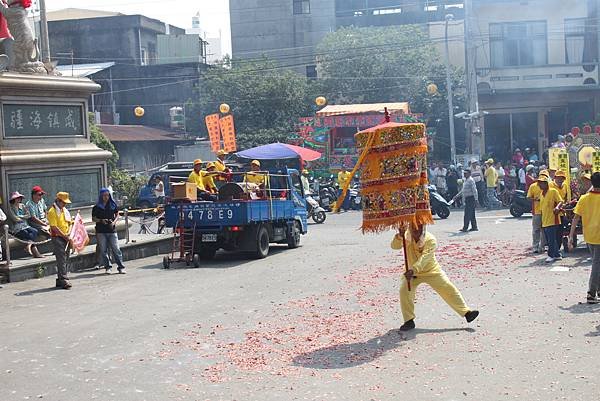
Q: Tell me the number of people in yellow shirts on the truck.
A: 4